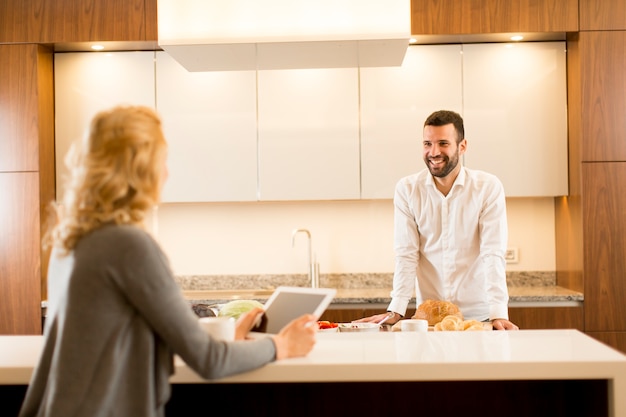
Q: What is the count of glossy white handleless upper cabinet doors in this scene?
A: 5